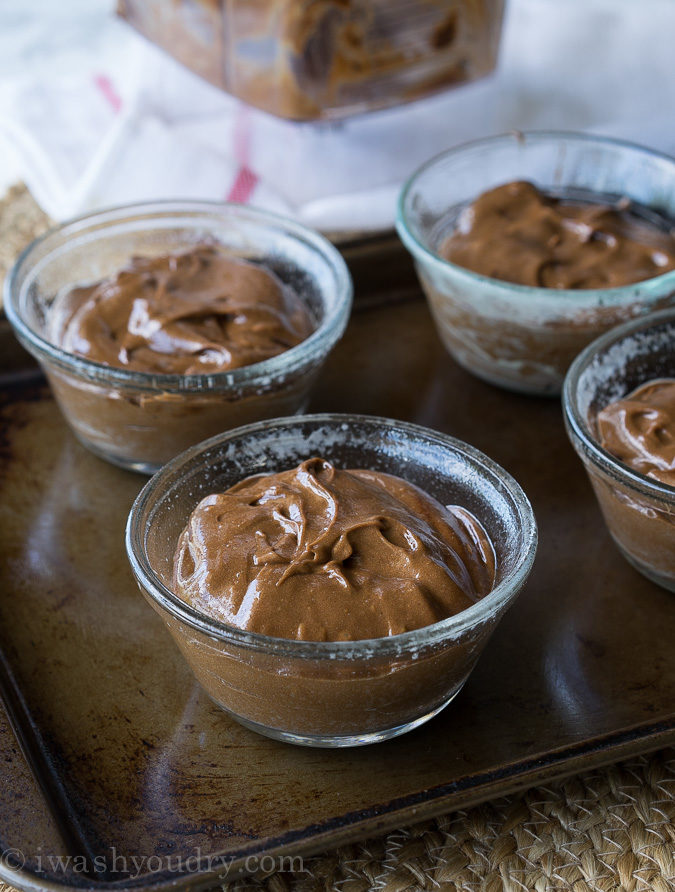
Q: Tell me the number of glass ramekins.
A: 4